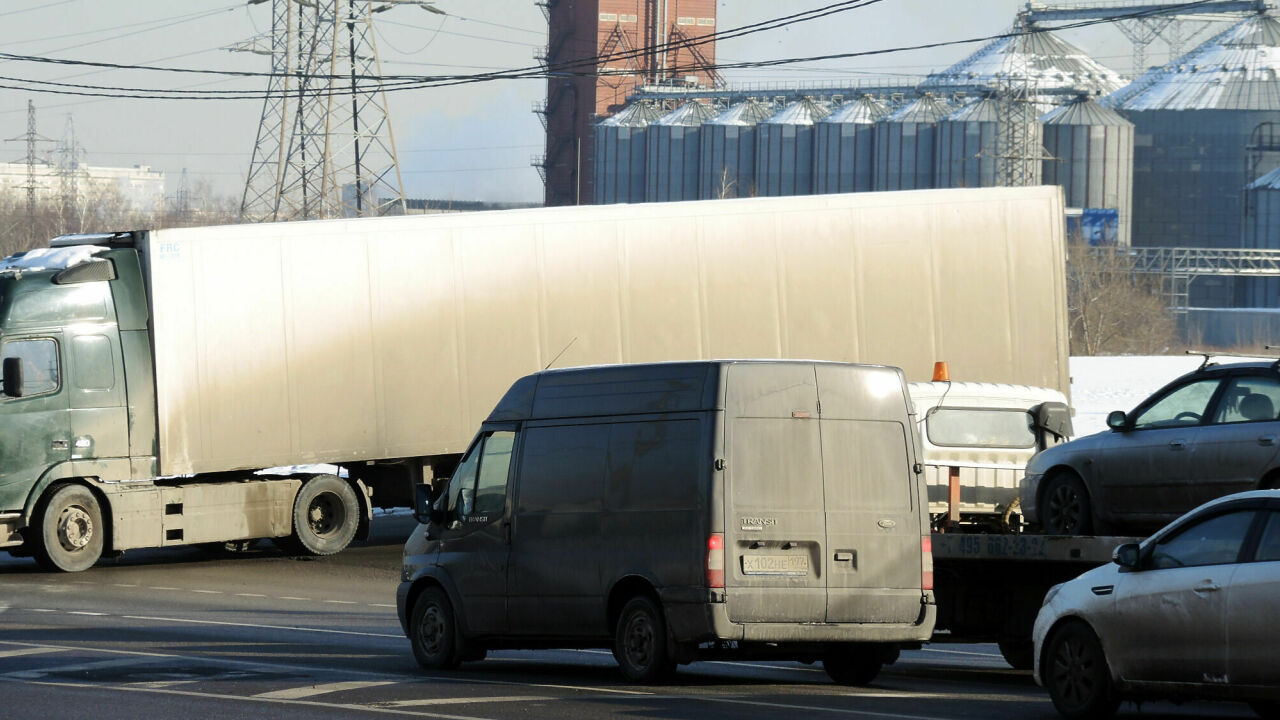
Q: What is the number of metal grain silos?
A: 11